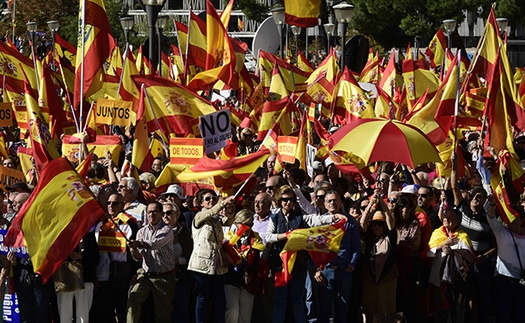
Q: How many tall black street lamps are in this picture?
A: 11